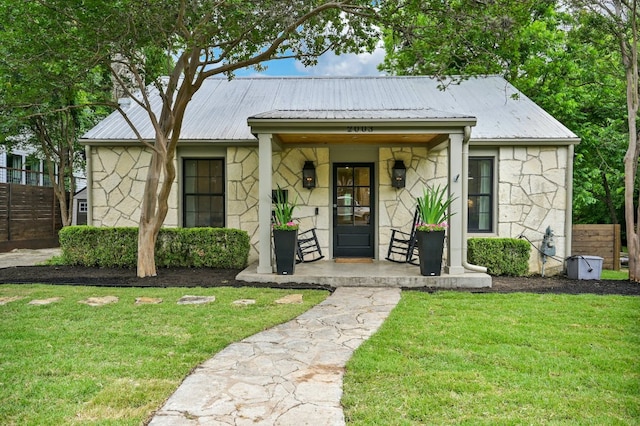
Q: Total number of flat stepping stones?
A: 7